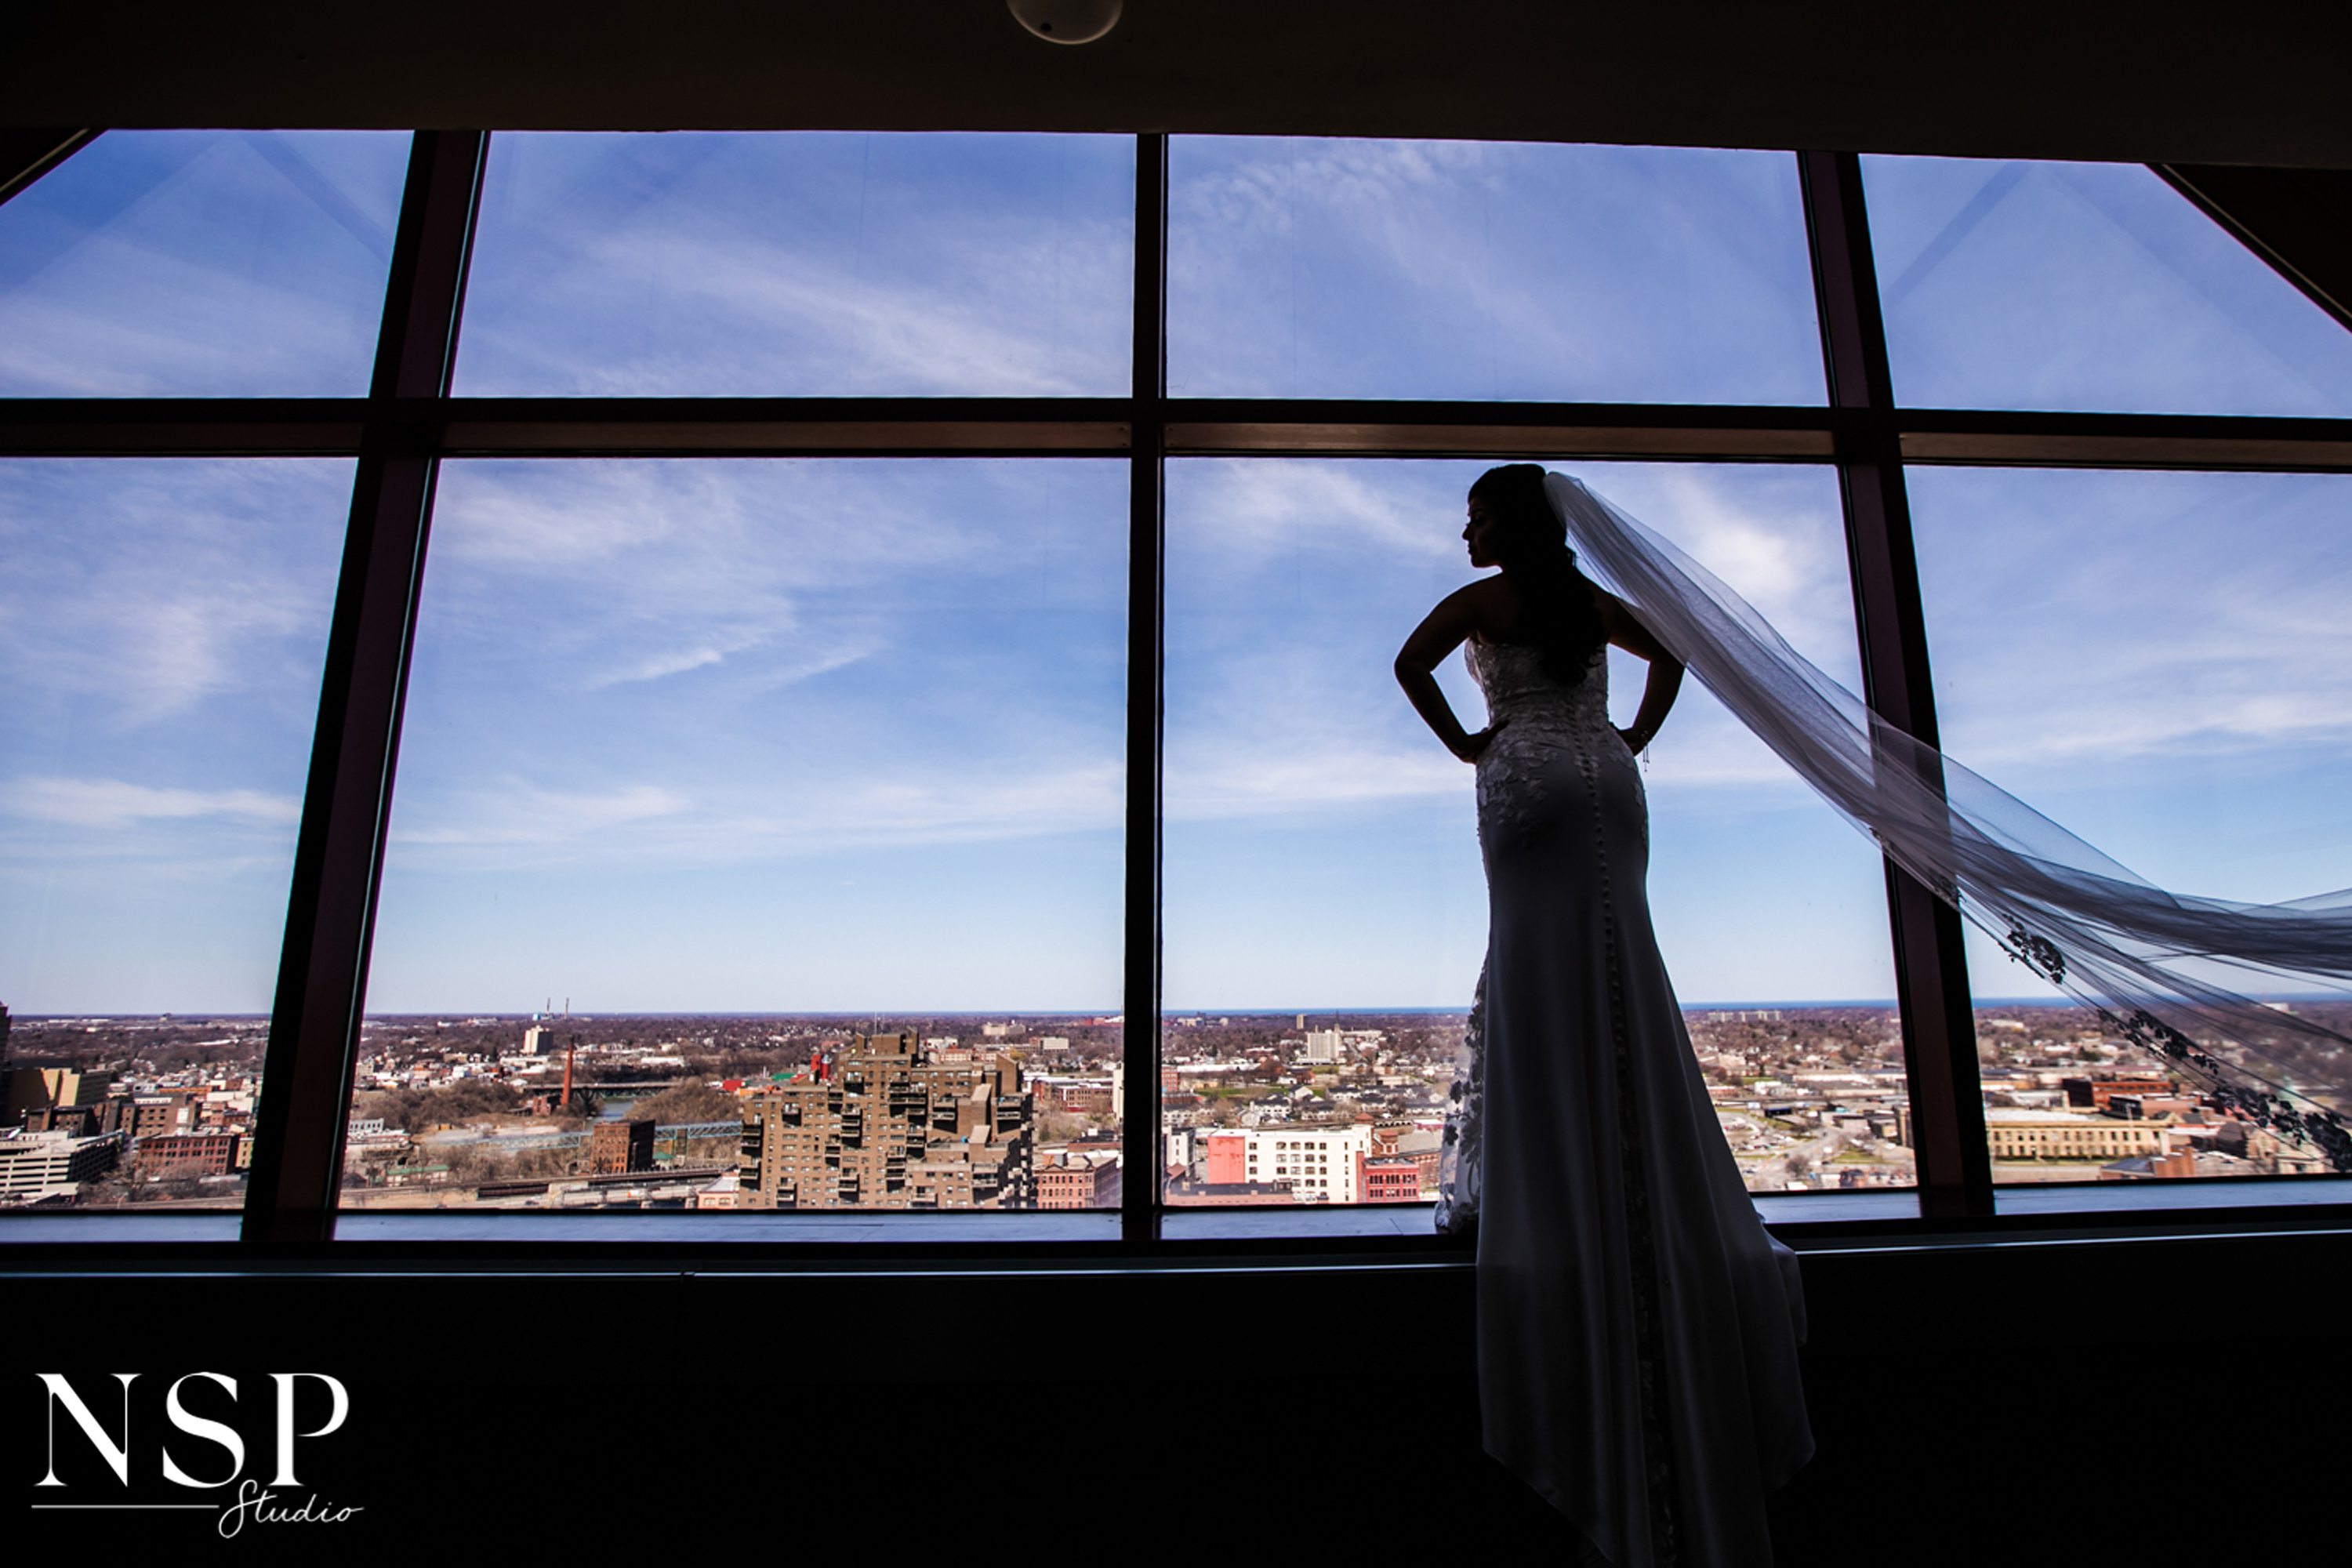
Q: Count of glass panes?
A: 8